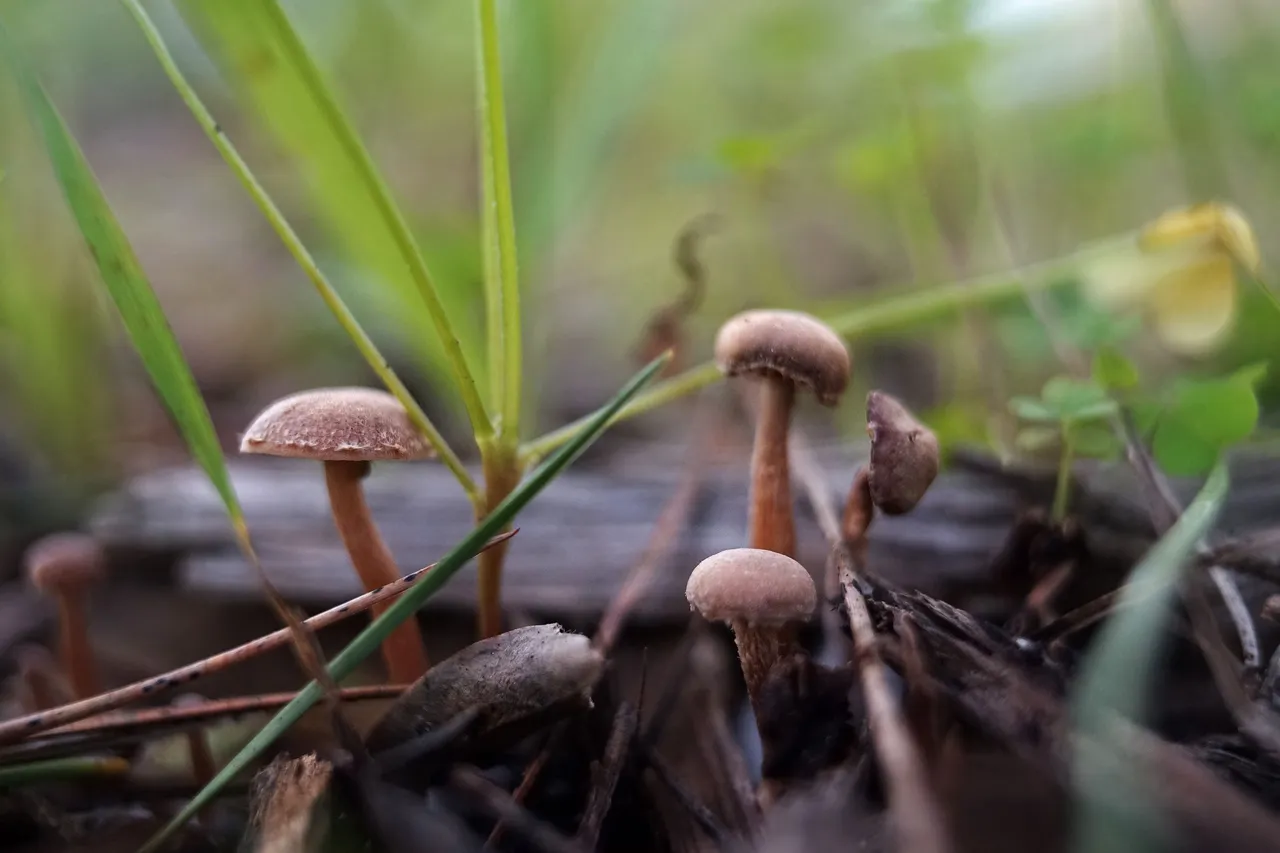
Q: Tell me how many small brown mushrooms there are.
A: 5